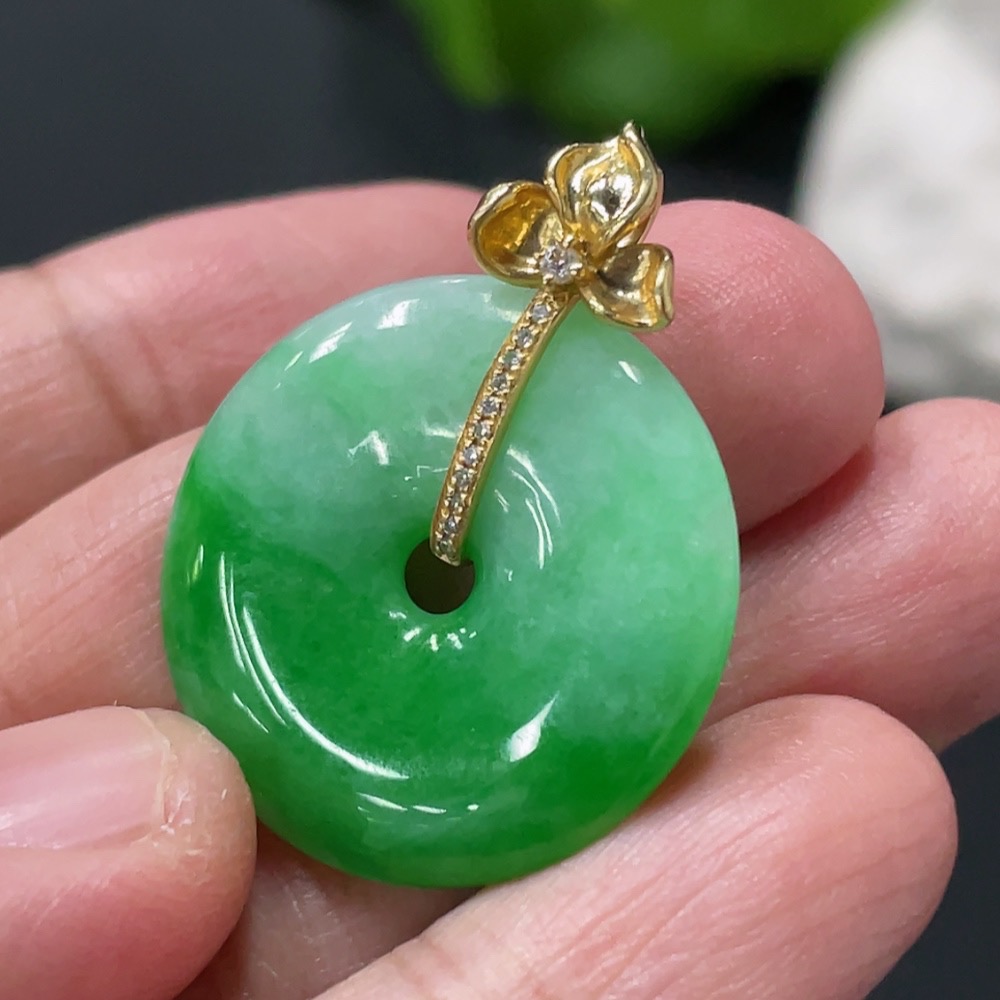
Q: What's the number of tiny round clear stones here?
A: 12